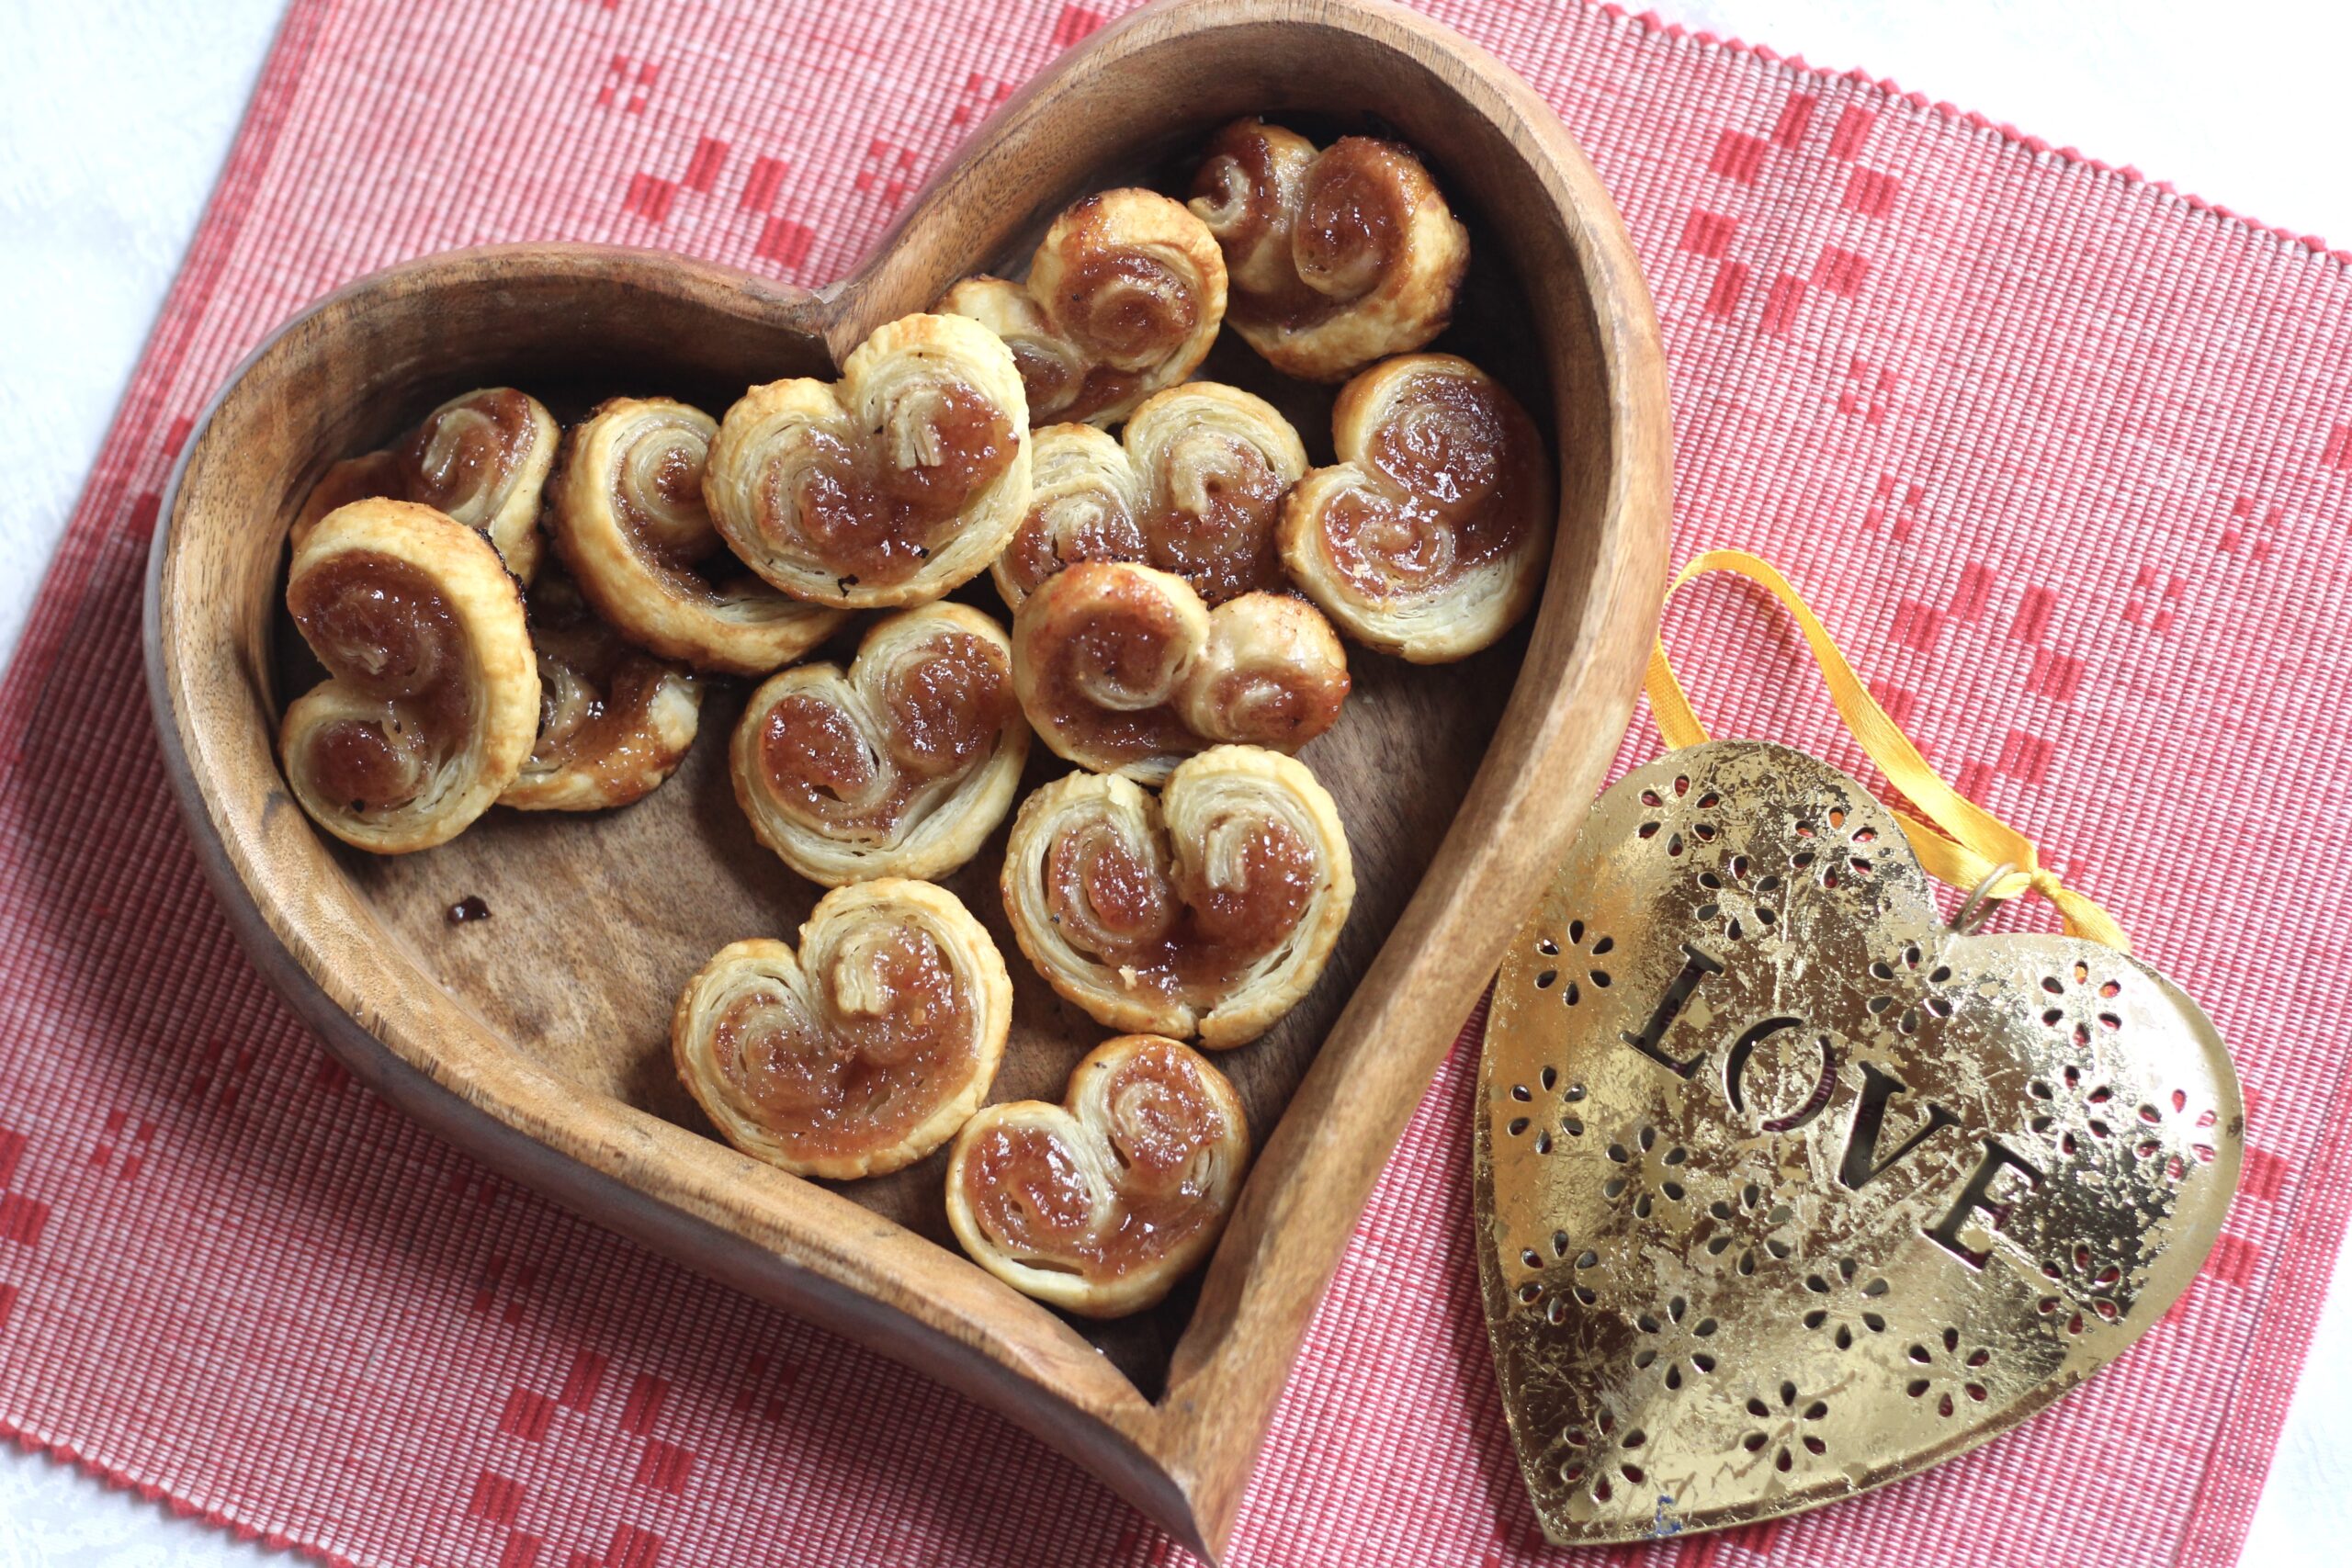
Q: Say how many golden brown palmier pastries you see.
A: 14